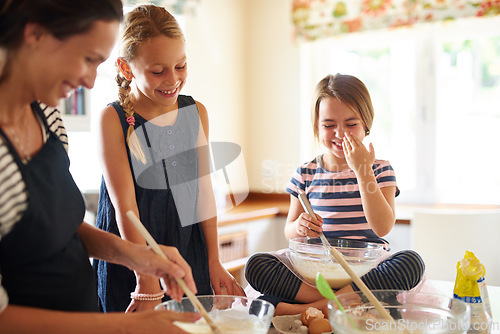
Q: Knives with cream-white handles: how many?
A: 0